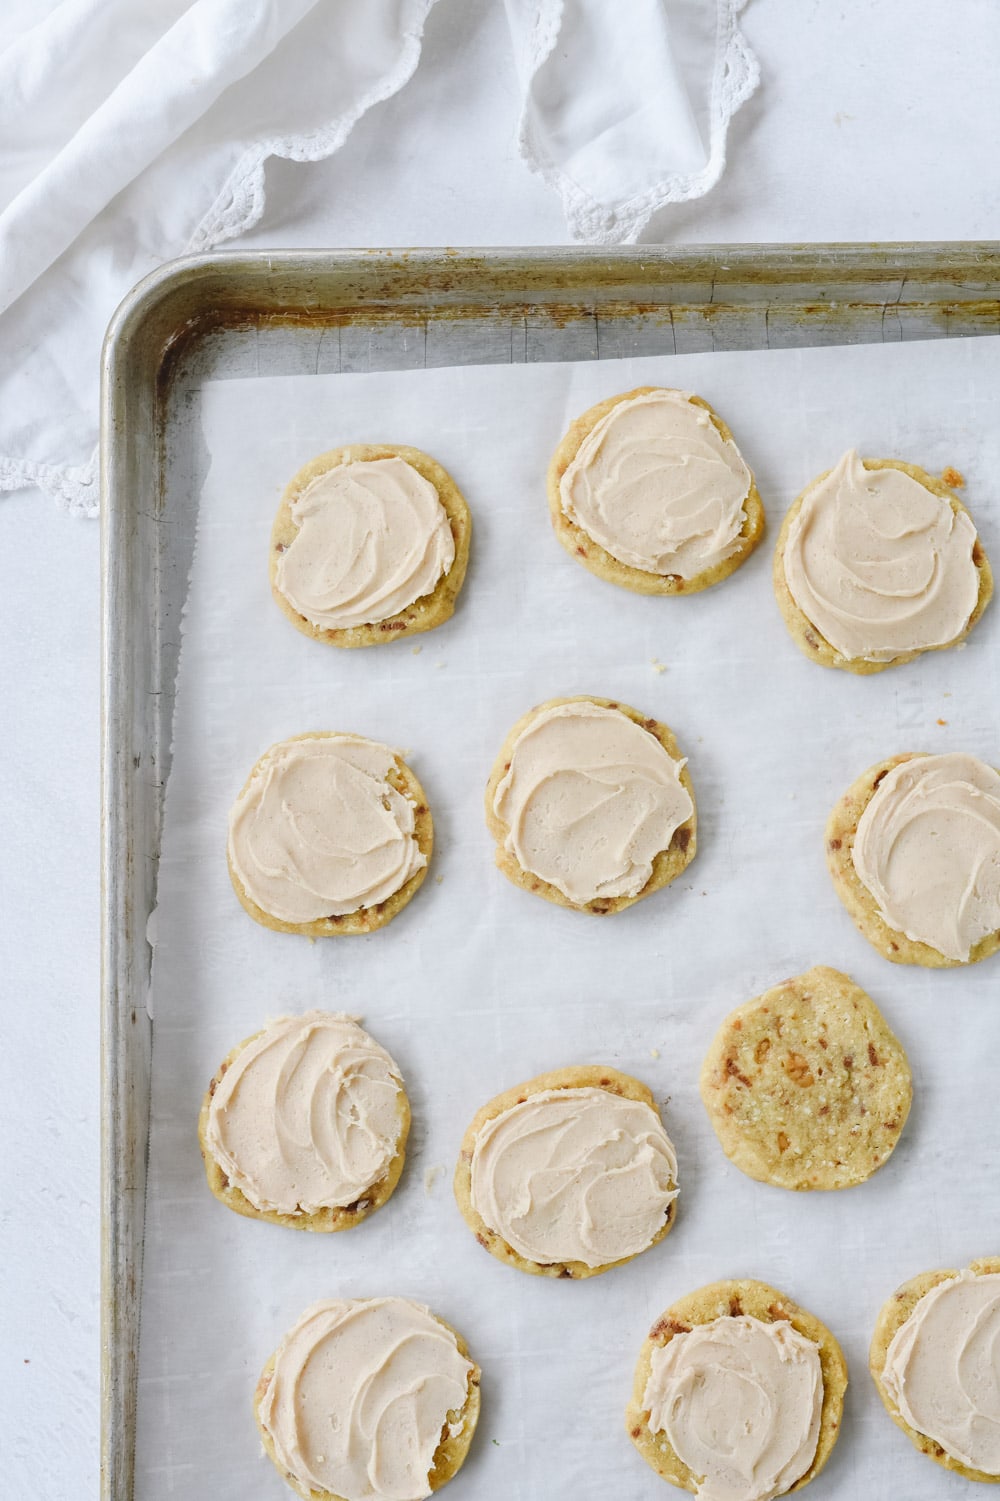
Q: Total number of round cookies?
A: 12